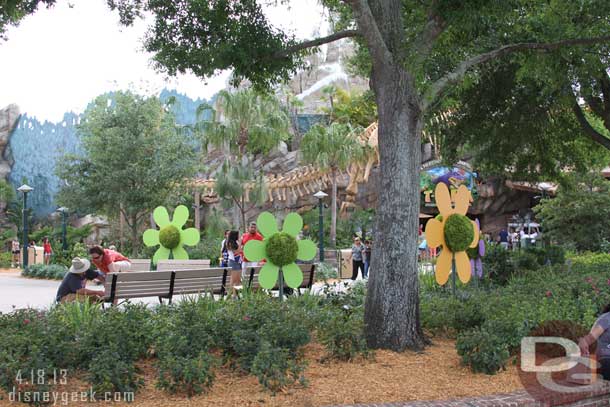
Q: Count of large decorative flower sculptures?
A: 4